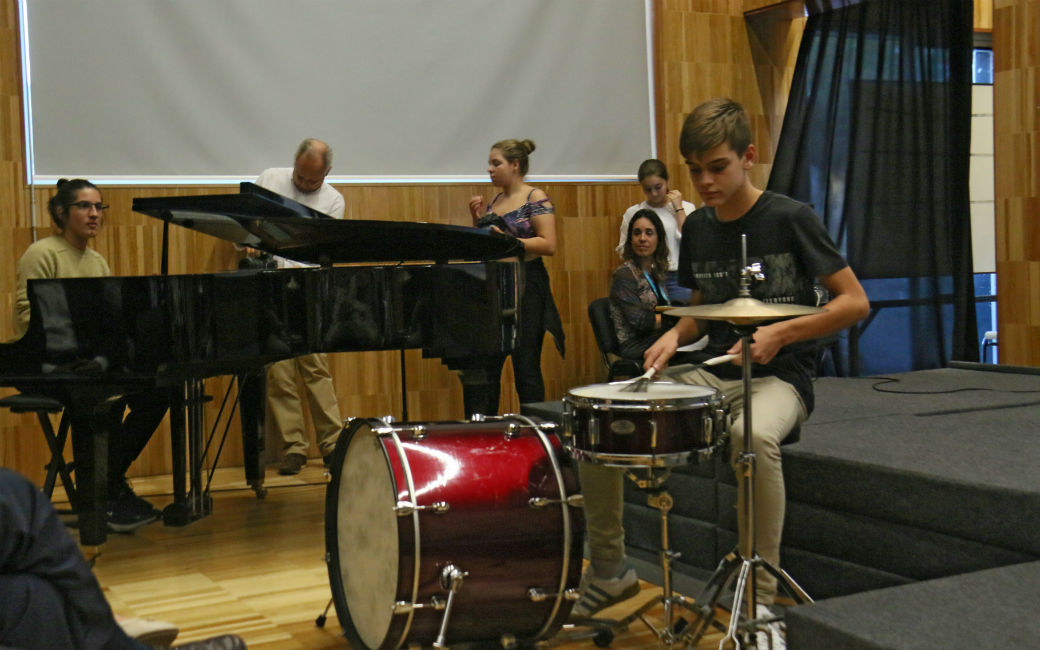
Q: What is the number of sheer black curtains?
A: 1